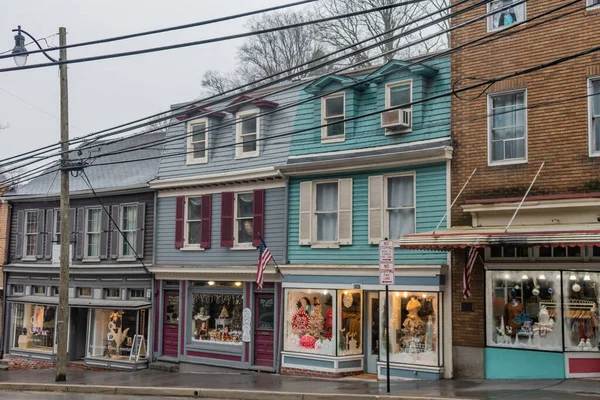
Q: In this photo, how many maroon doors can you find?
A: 2